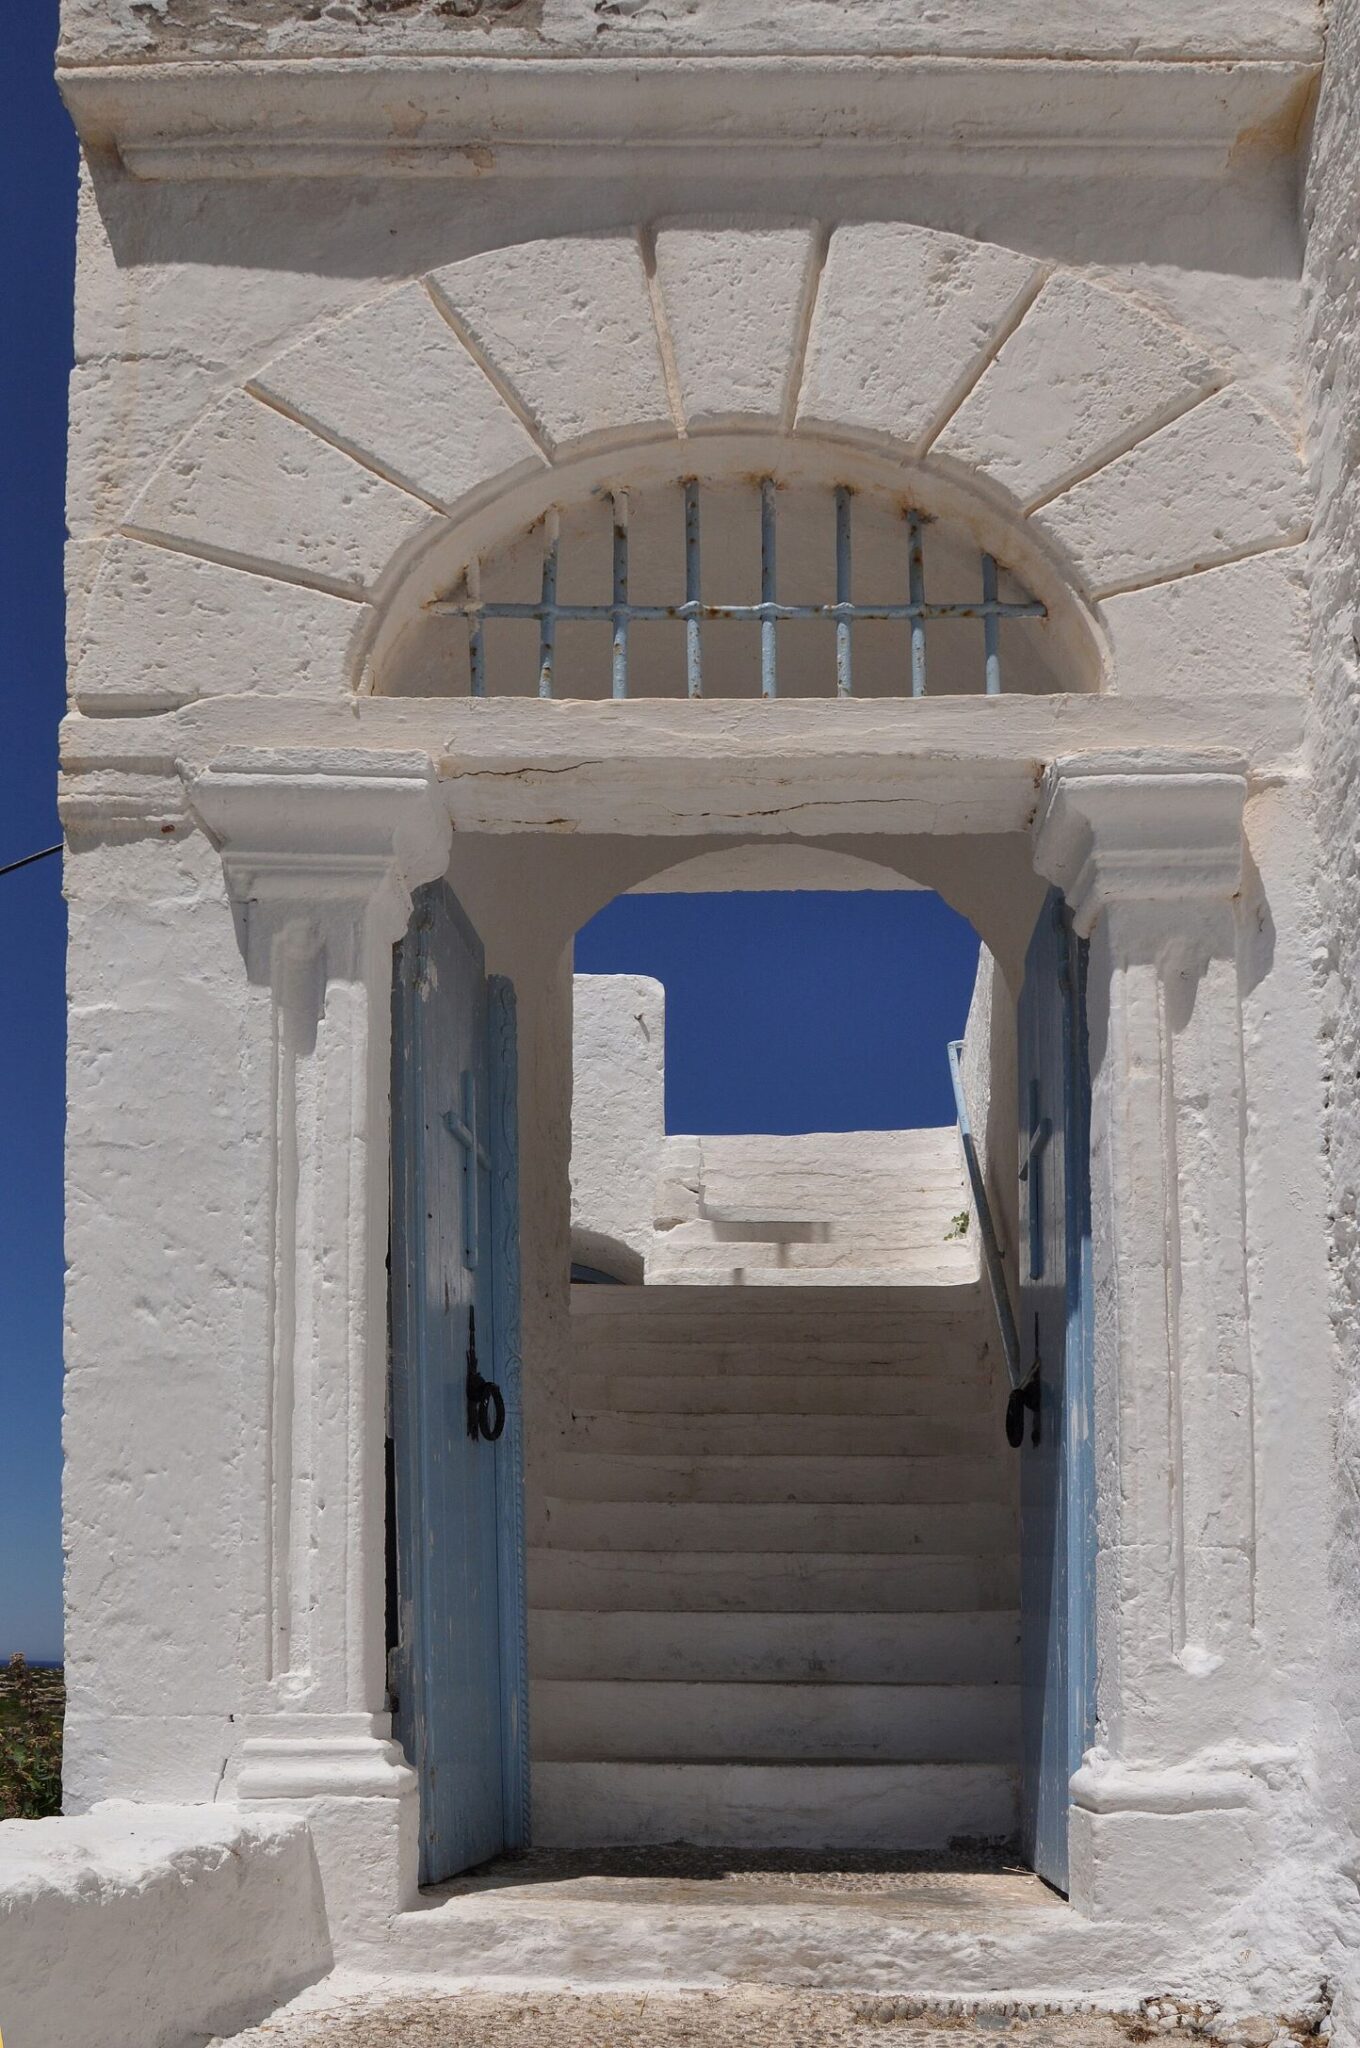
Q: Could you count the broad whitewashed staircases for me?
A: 1